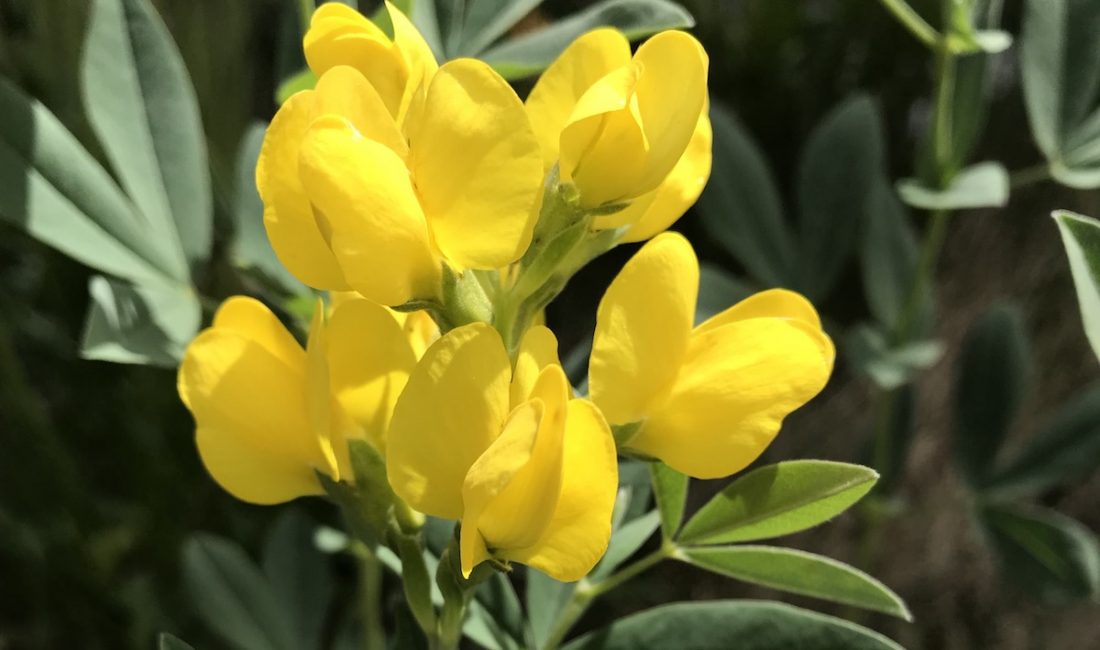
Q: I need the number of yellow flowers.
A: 6